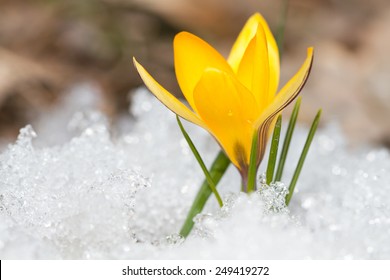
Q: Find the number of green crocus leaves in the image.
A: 6